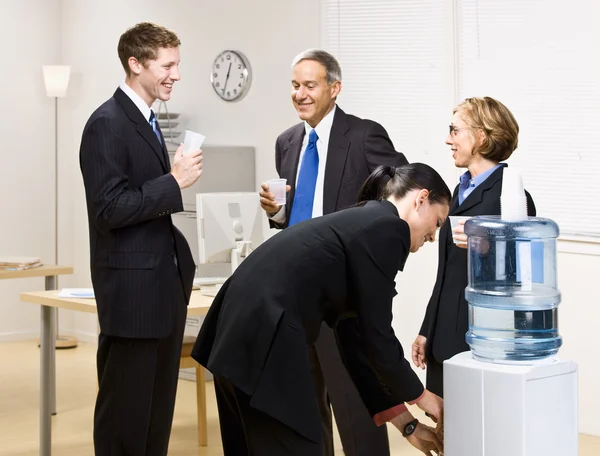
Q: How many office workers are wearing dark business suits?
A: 4